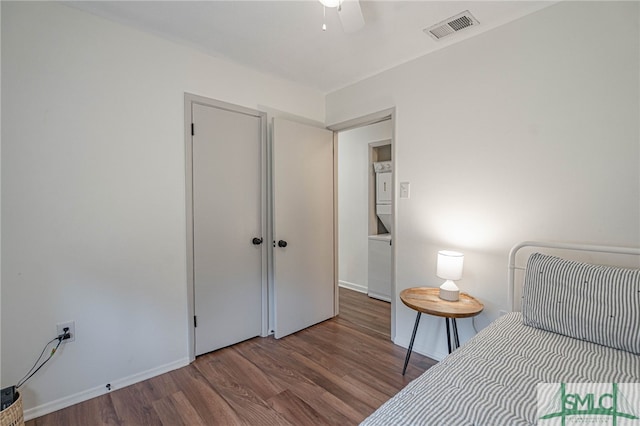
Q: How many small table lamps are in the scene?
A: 1